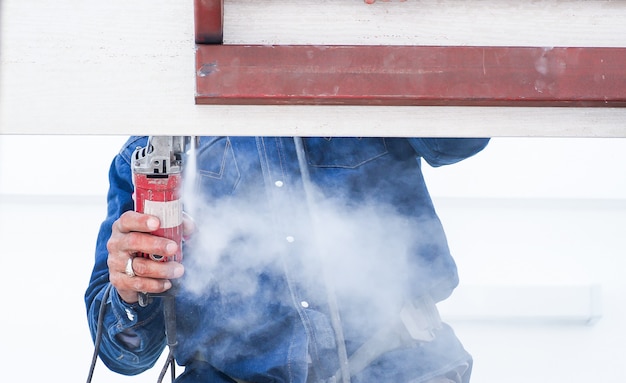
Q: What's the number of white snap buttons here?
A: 3